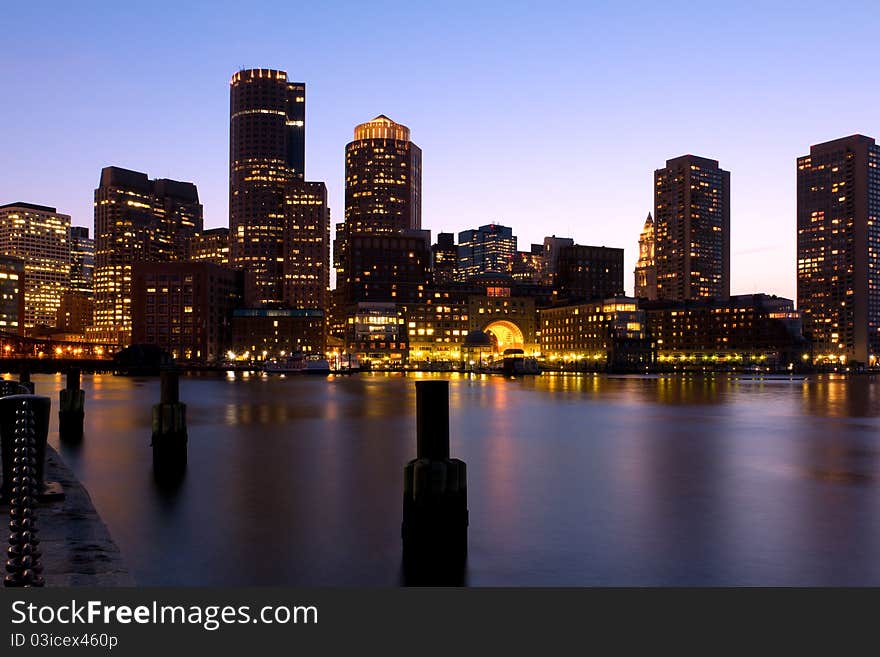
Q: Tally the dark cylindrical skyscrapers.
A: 2